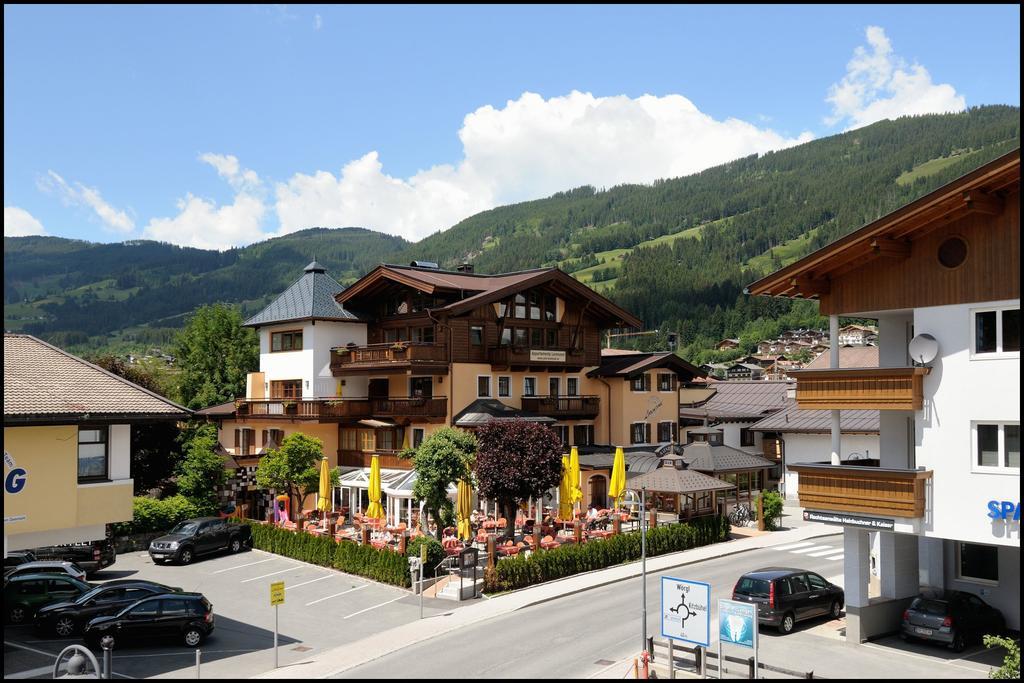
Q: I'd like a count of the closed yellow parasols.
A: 6